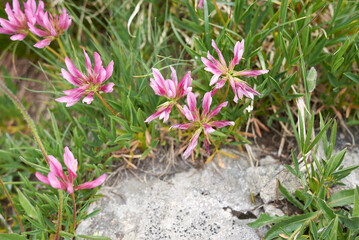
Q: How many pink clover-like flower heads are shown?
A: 7